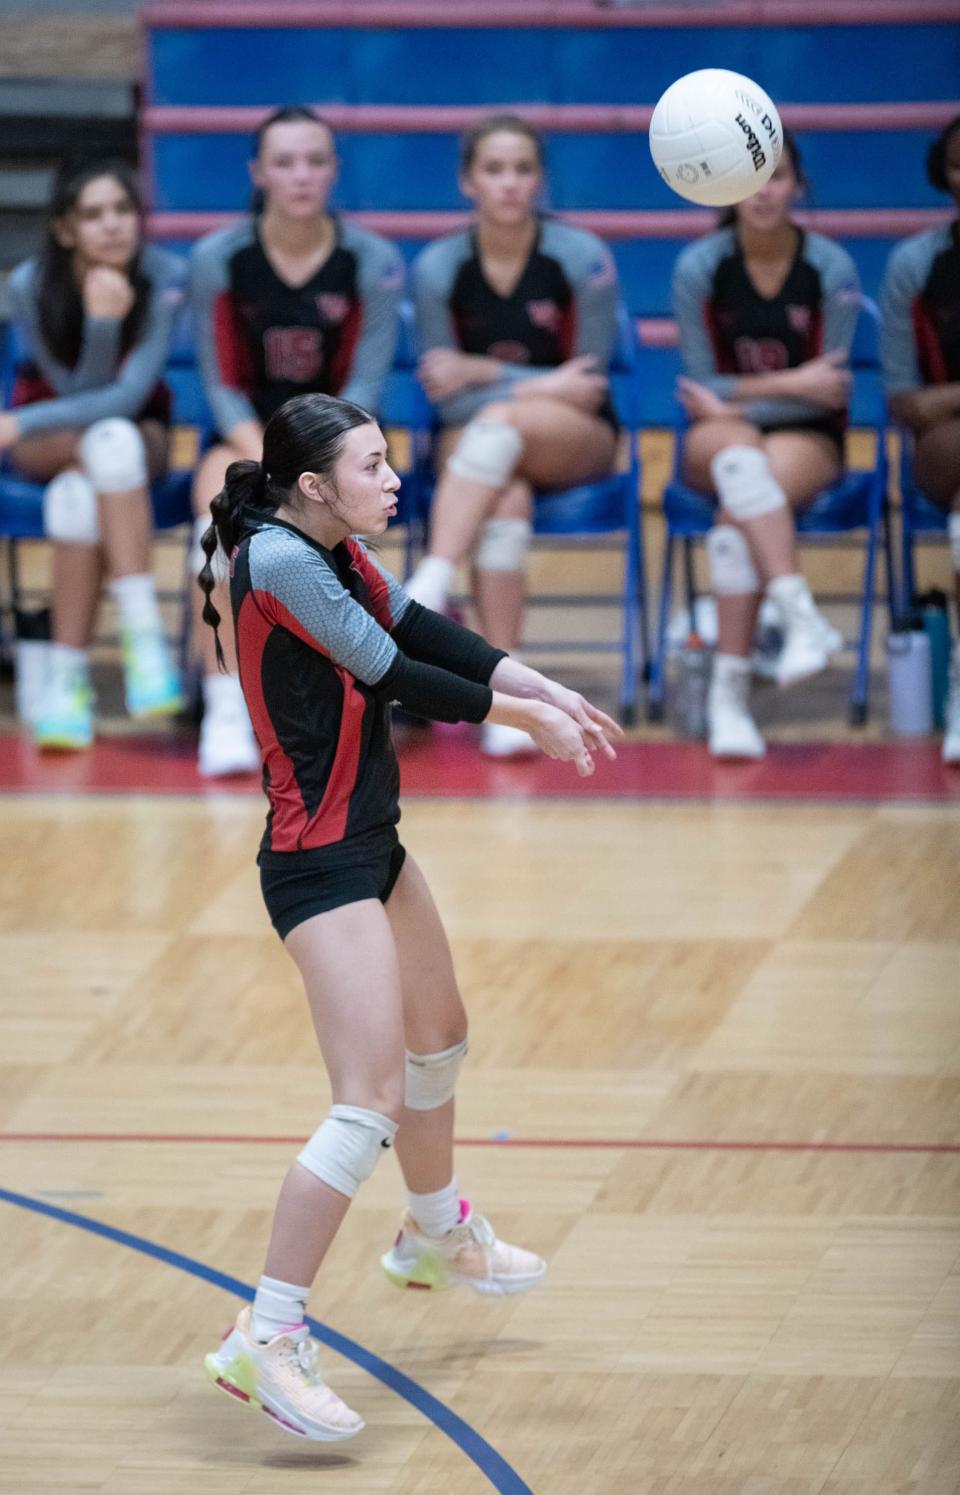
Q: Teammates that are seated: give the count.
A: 5